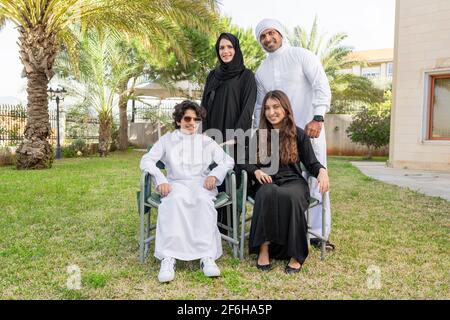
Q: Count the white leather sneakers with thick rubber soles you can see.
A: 2